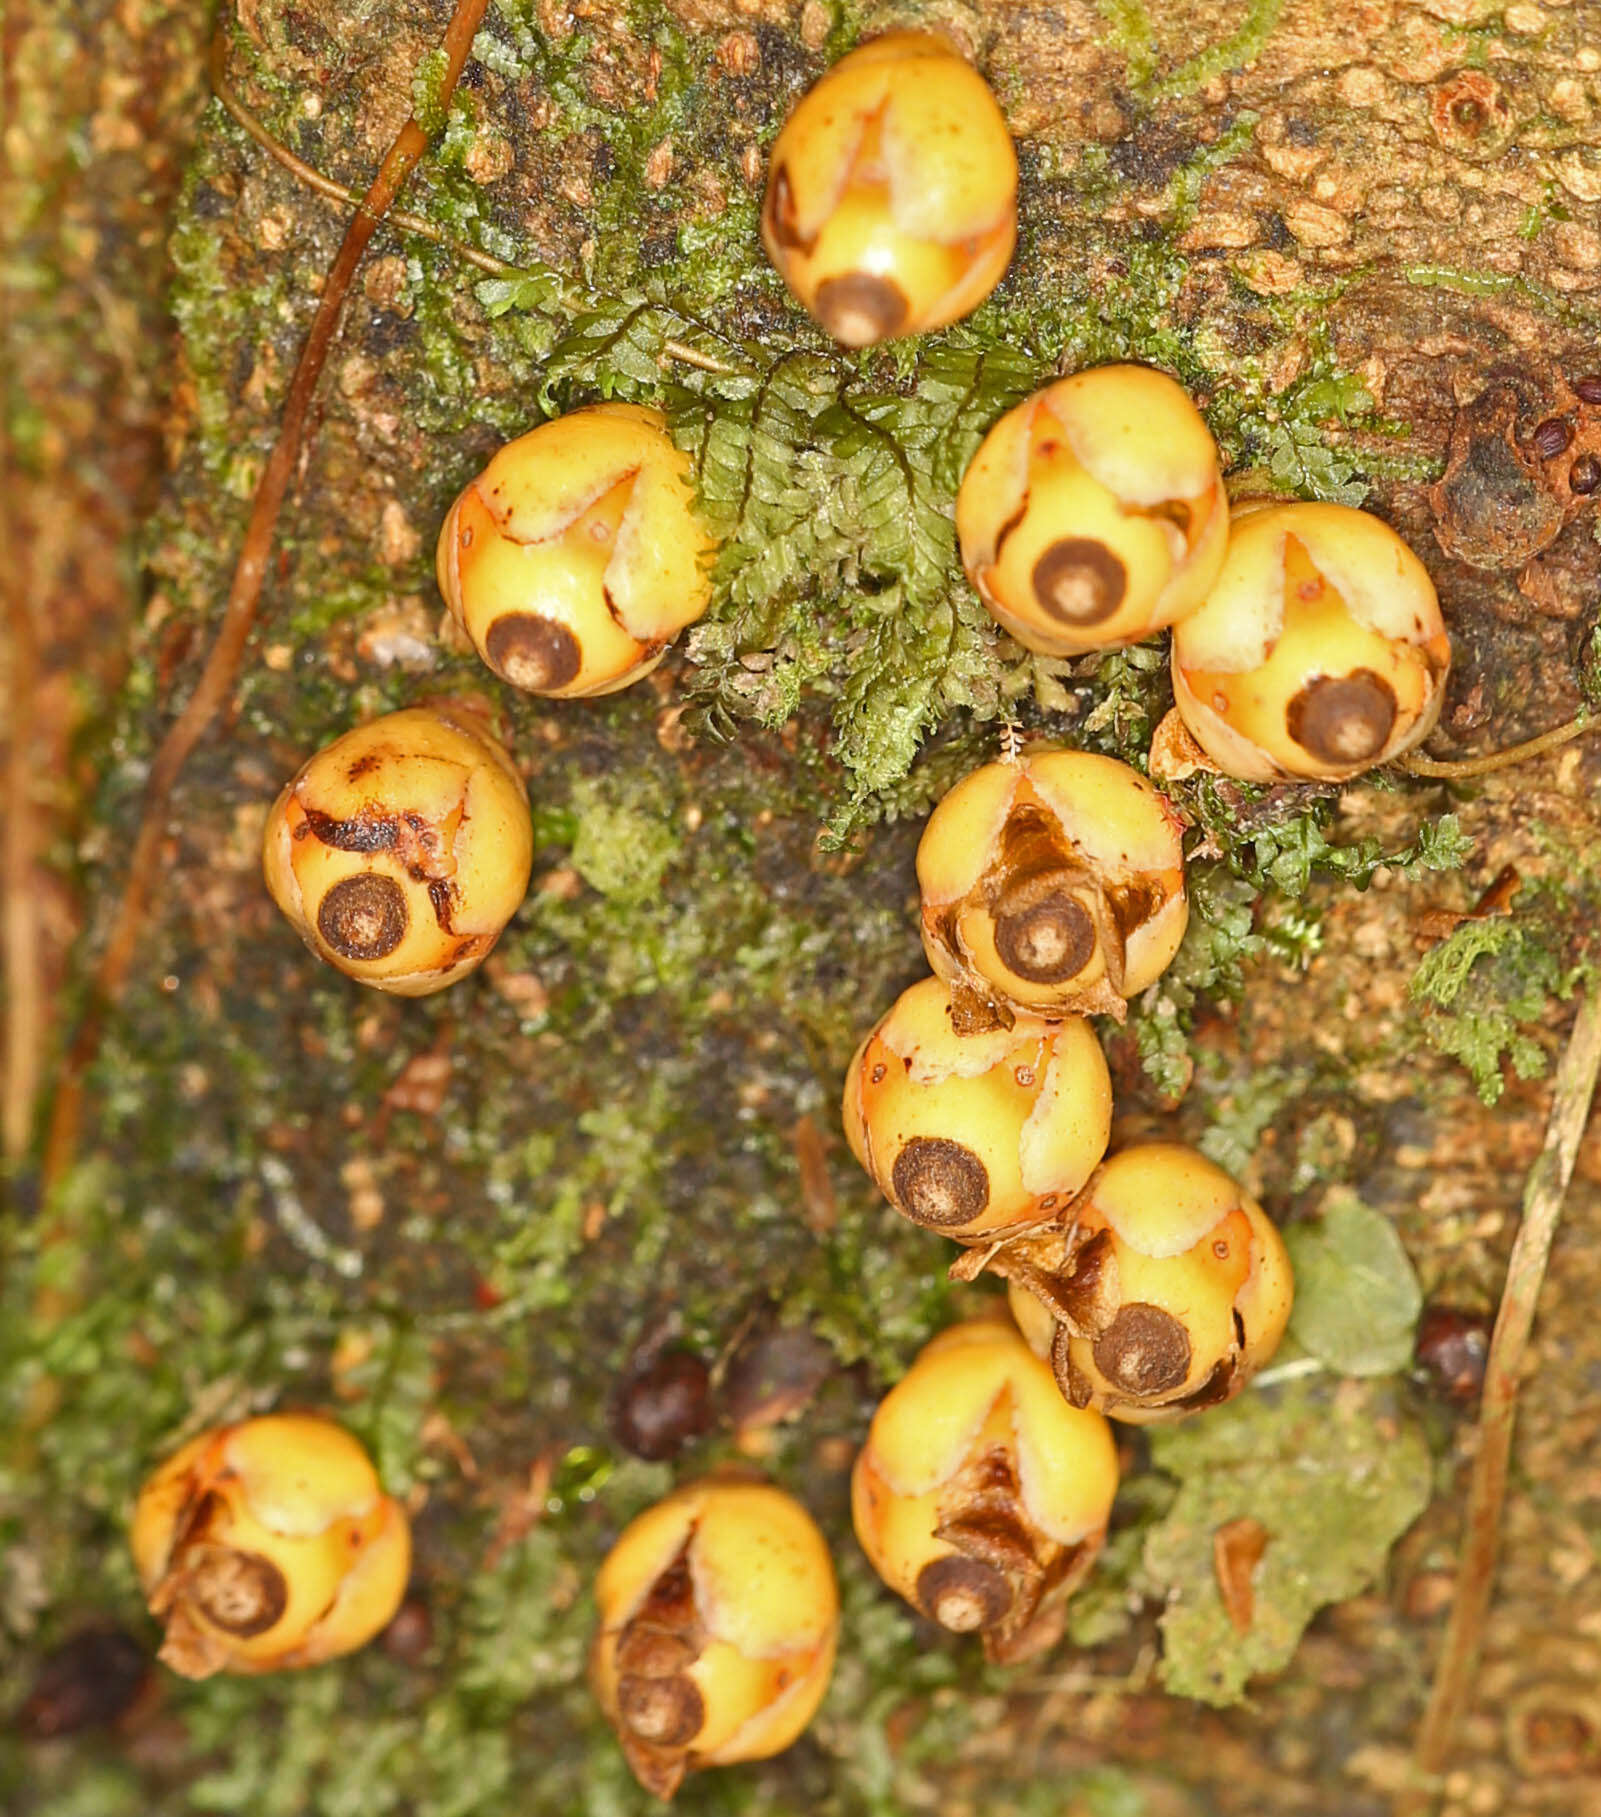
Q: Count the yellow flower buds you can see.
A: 11